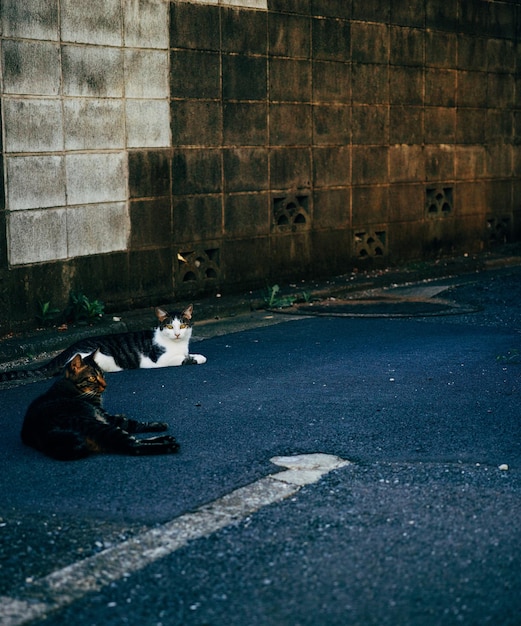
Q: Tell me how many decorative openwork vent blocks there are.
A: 5